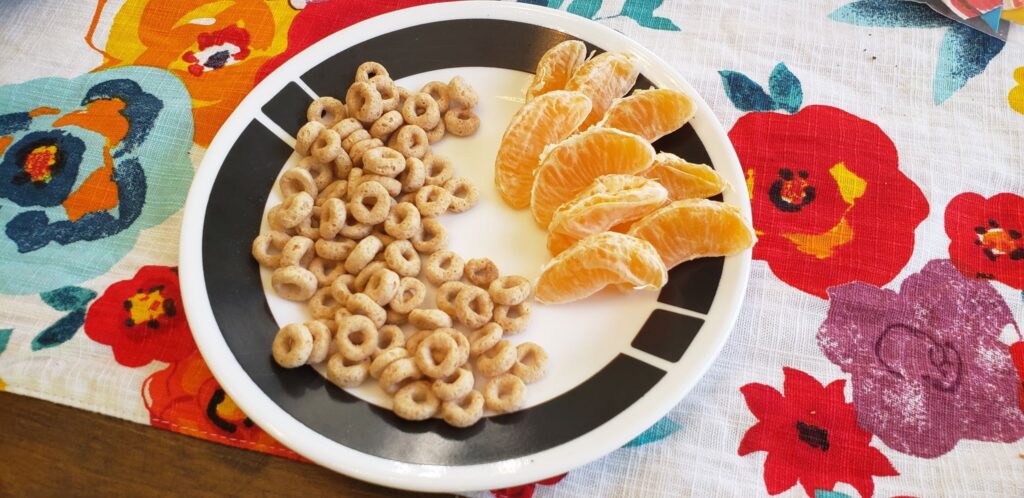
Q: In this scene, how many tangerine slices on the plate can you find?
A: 9